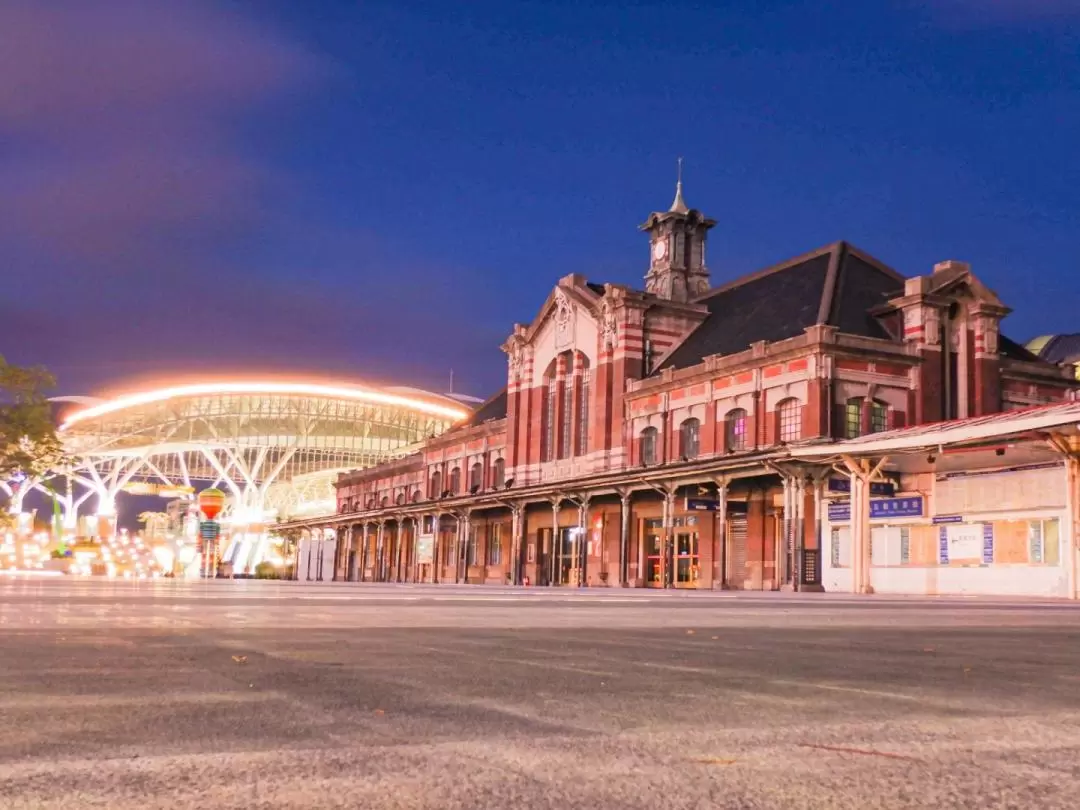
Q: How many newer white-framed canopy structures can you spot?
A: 1